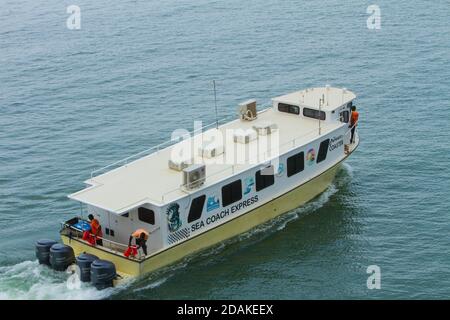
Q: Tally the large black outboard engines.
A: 4